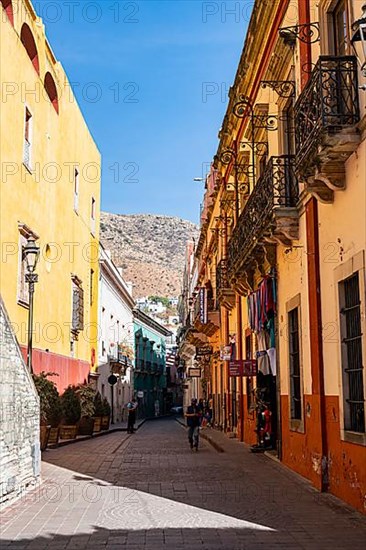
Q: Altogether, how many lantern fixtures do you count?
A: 2